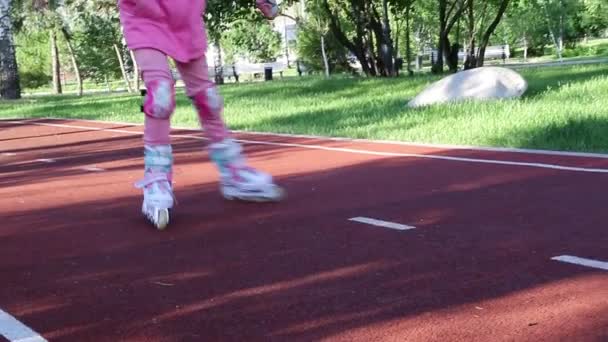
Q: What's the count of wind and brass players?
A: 0